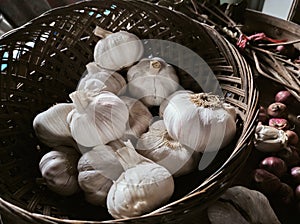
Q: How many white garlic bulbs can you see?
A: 11